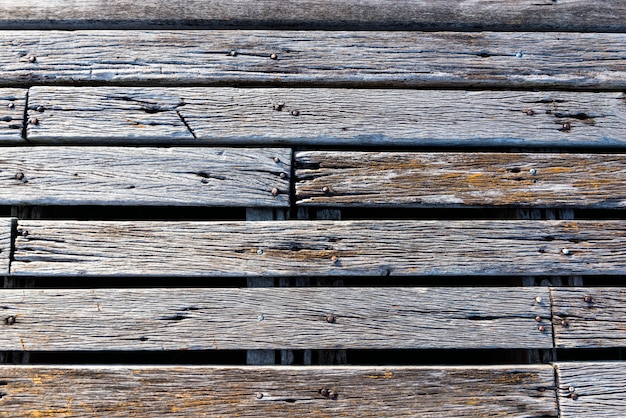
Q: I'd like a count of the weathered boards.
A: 12